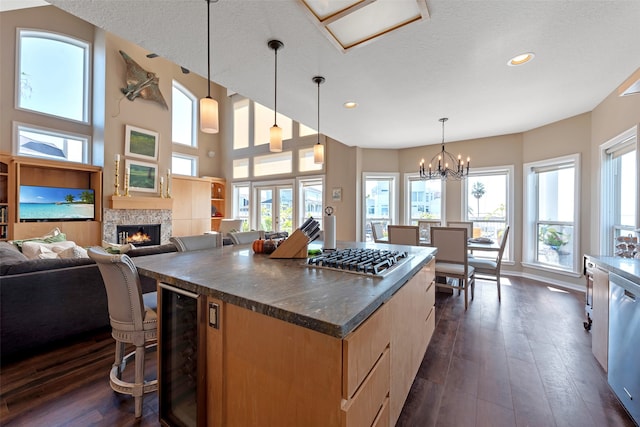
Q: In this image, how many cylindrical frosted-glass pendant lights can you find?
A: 3